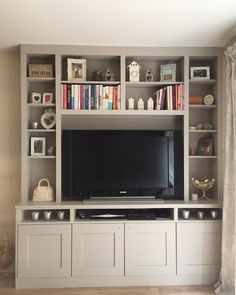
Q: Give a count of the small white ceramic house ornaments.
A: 3